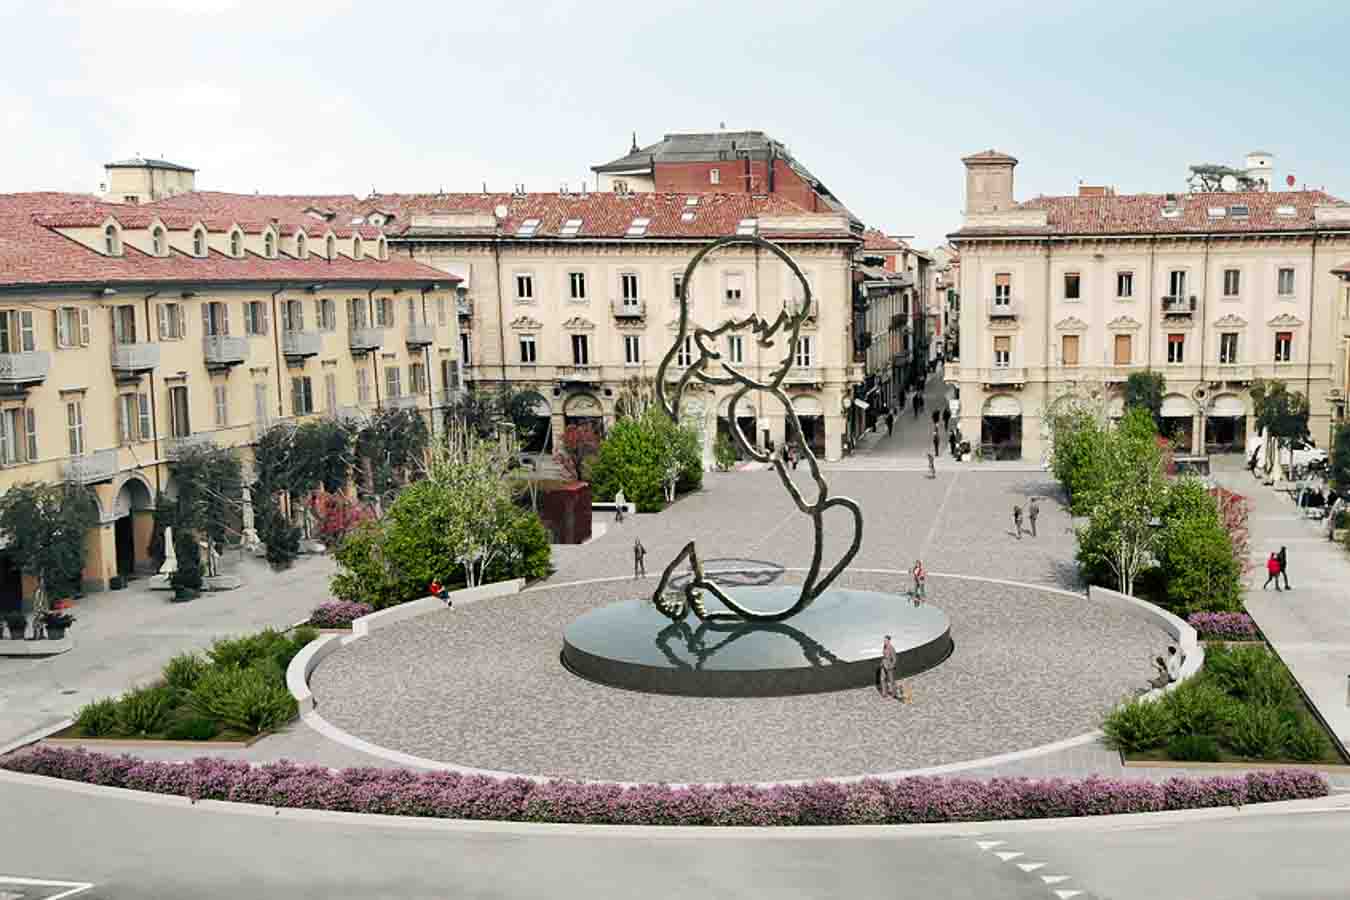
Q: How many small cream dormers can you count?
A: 9